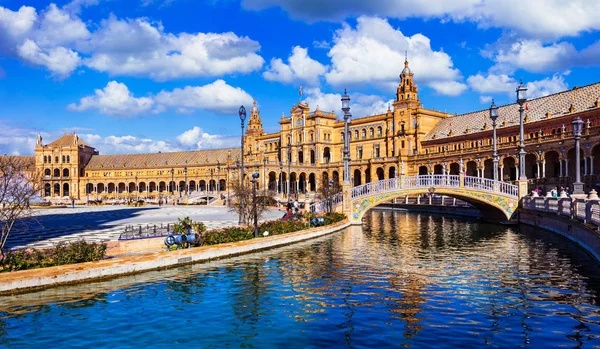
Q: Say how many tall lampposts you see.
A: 5